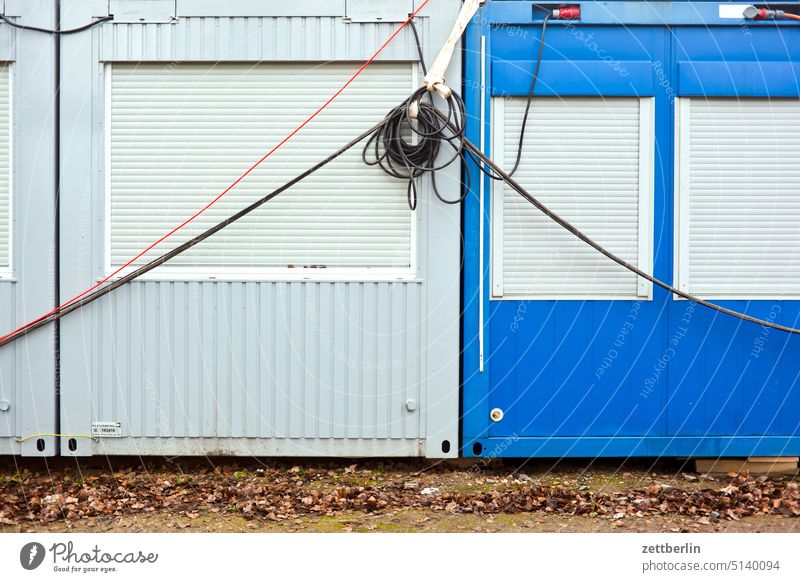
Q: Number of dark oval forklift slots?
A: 4